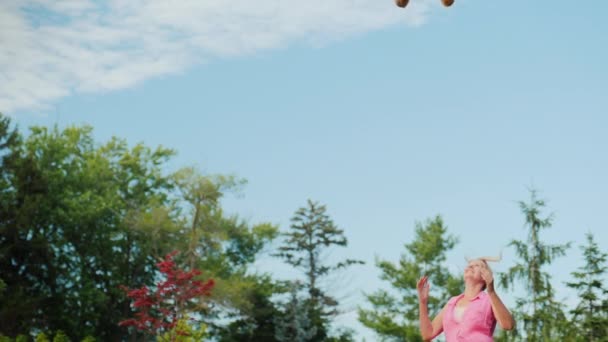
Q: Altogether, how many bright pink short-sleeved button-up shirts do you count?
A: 1